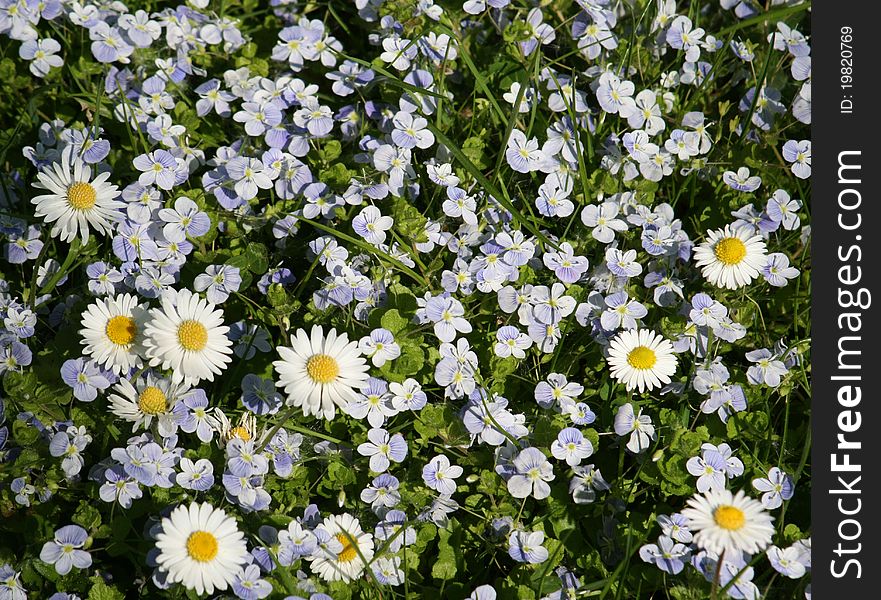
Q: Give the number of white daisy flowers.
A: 11